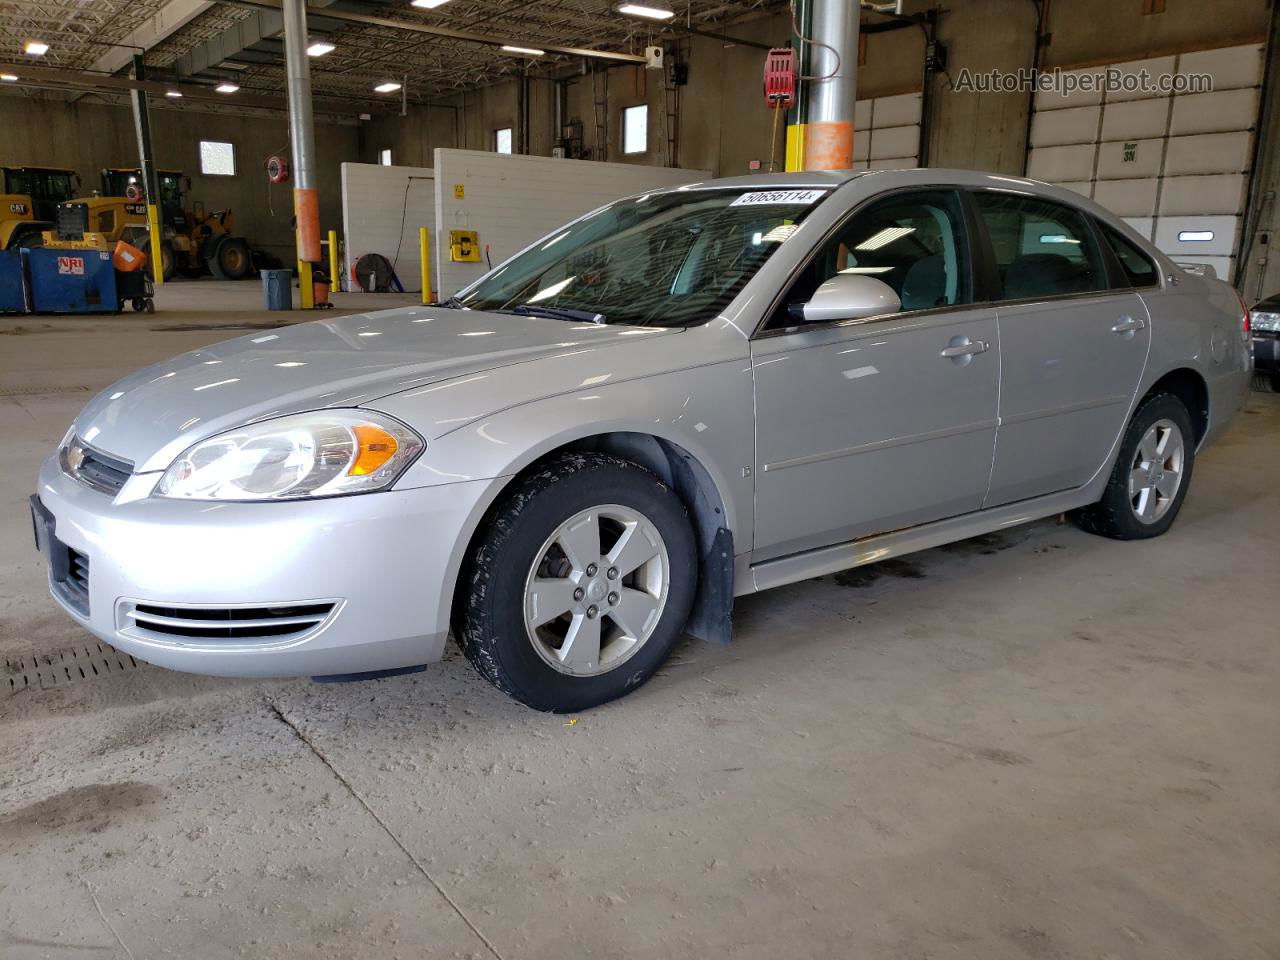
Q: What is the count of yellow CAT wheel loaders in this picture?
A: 2